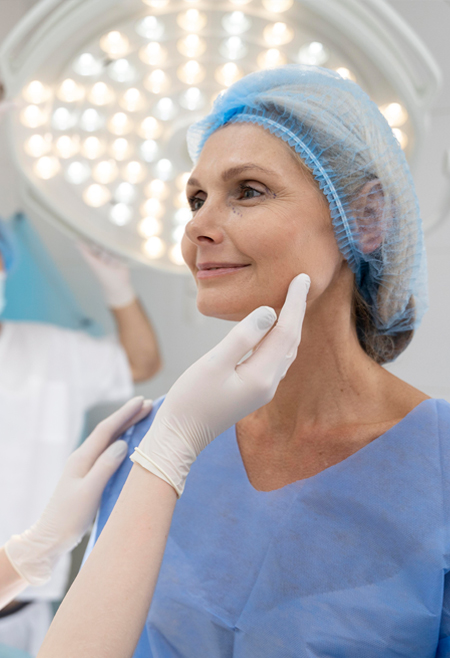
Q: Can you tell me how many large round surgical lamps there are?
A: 1